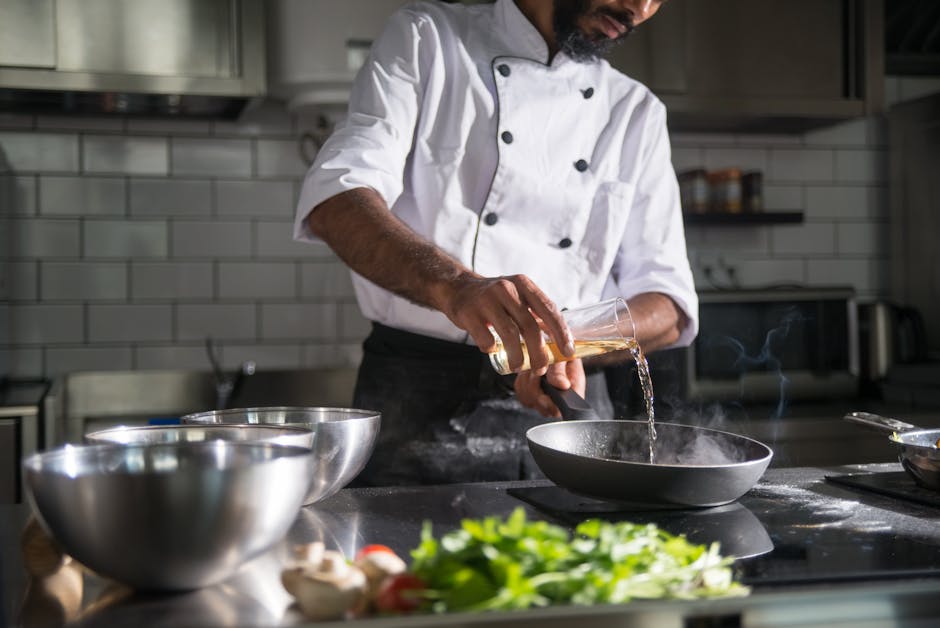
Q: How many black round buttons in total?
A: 6